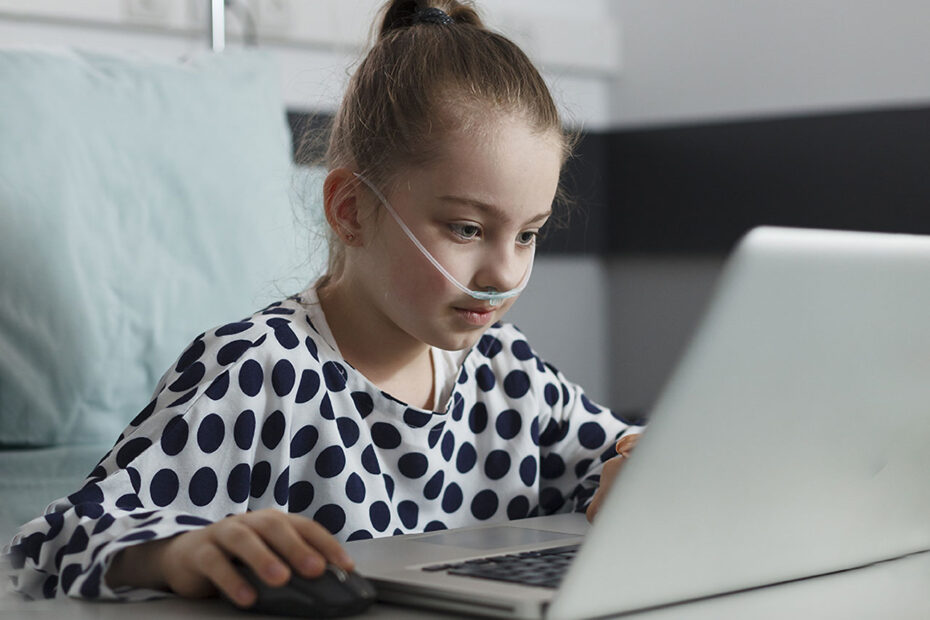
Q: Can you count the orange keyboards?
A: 0